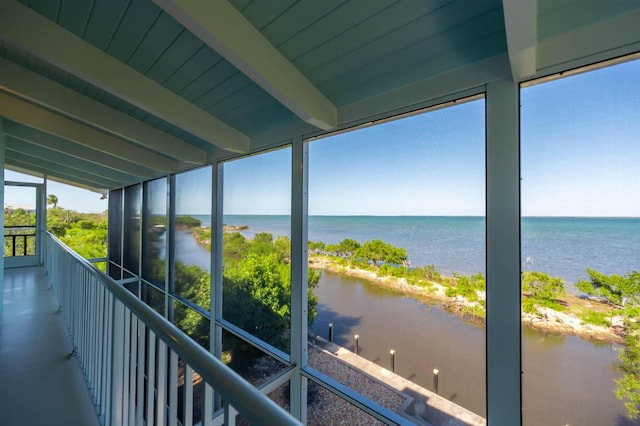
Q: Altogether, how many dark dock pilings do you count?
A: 4